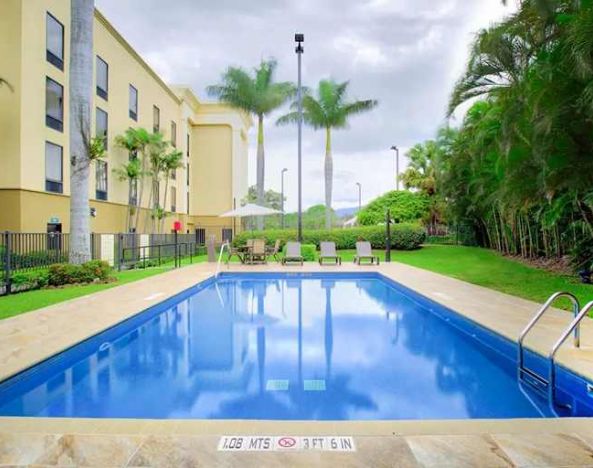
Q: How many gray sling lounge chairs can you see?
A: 3